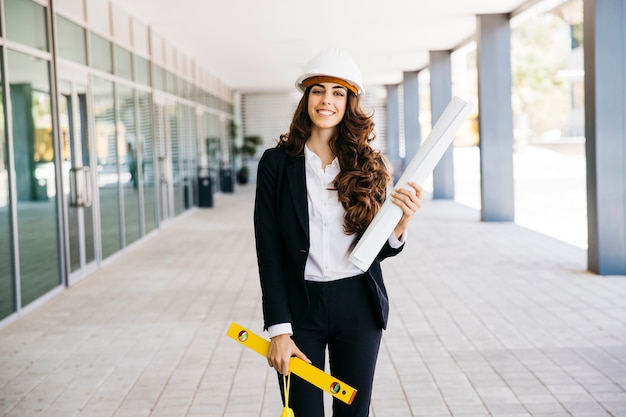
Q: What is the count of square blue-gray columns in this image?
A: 5